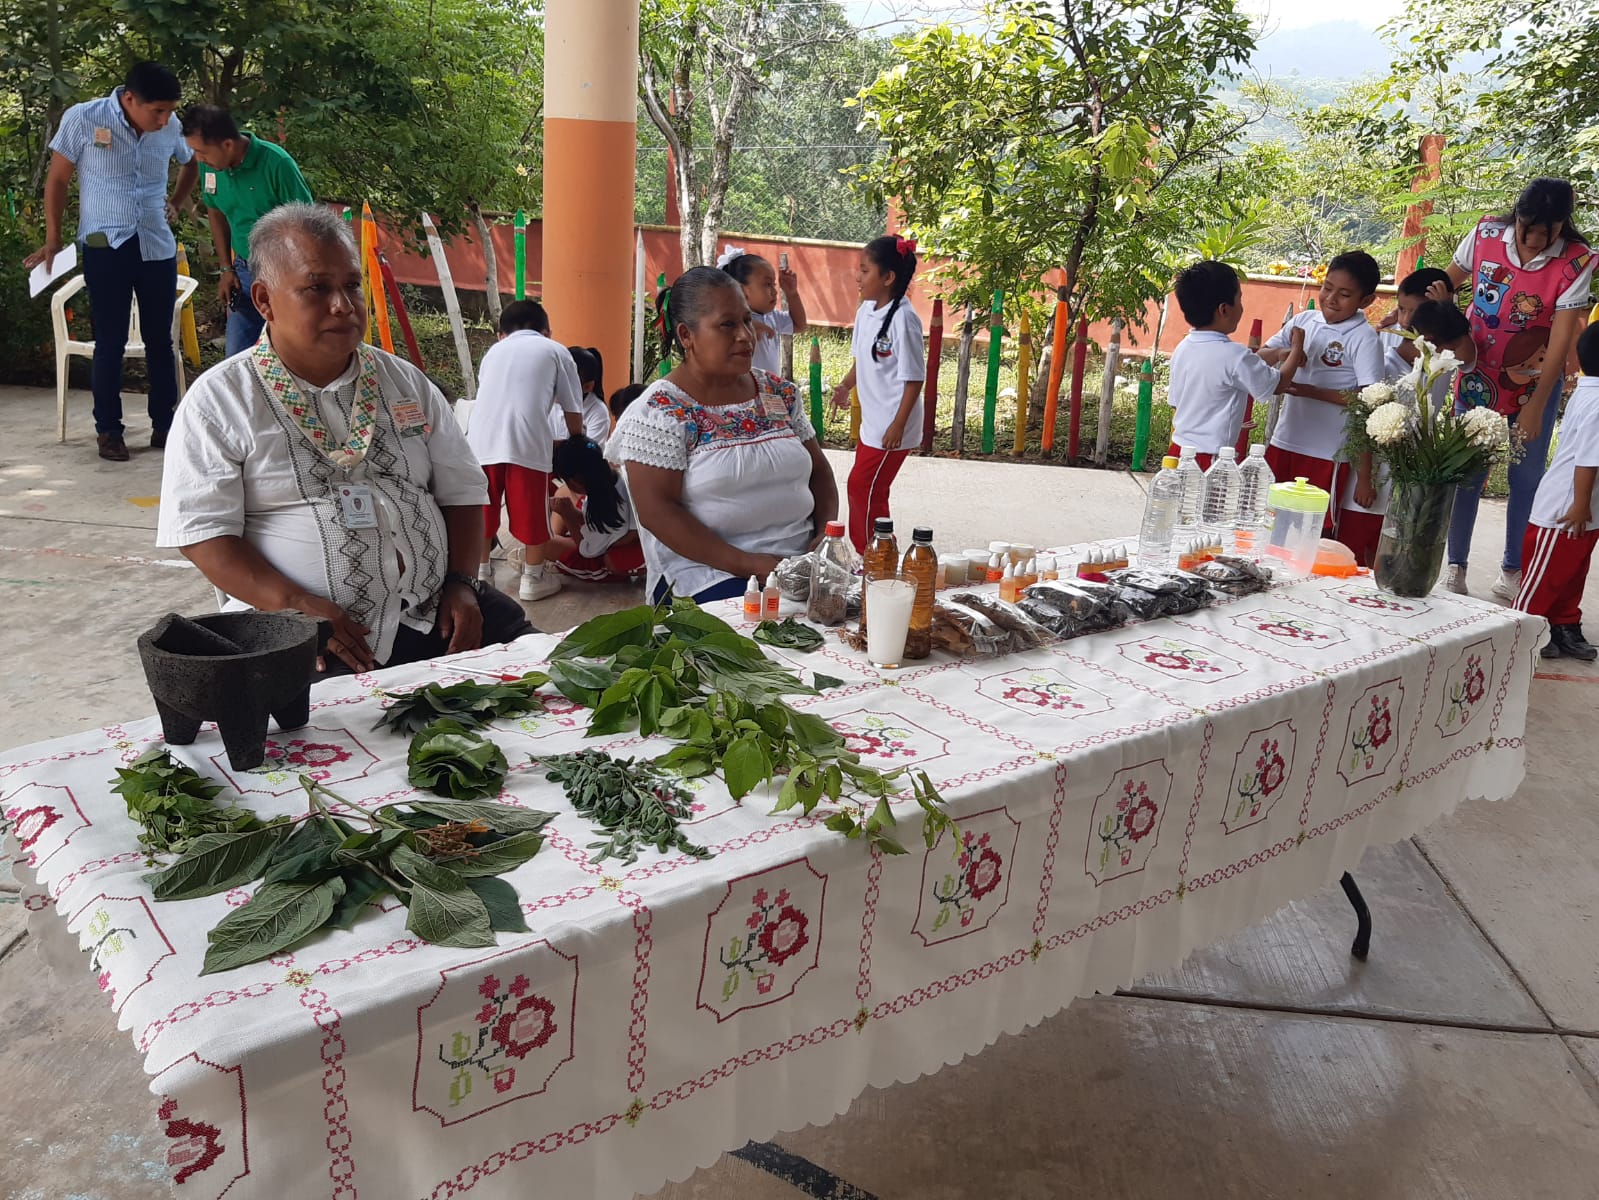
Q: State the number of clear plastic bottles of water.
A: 4